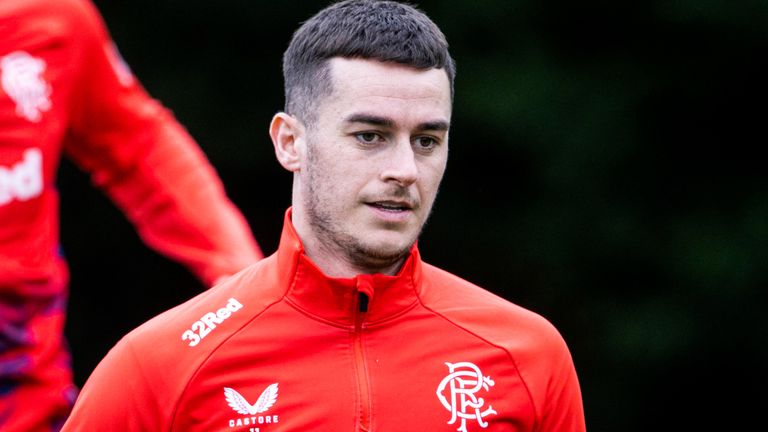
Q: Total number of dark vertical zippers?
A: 1